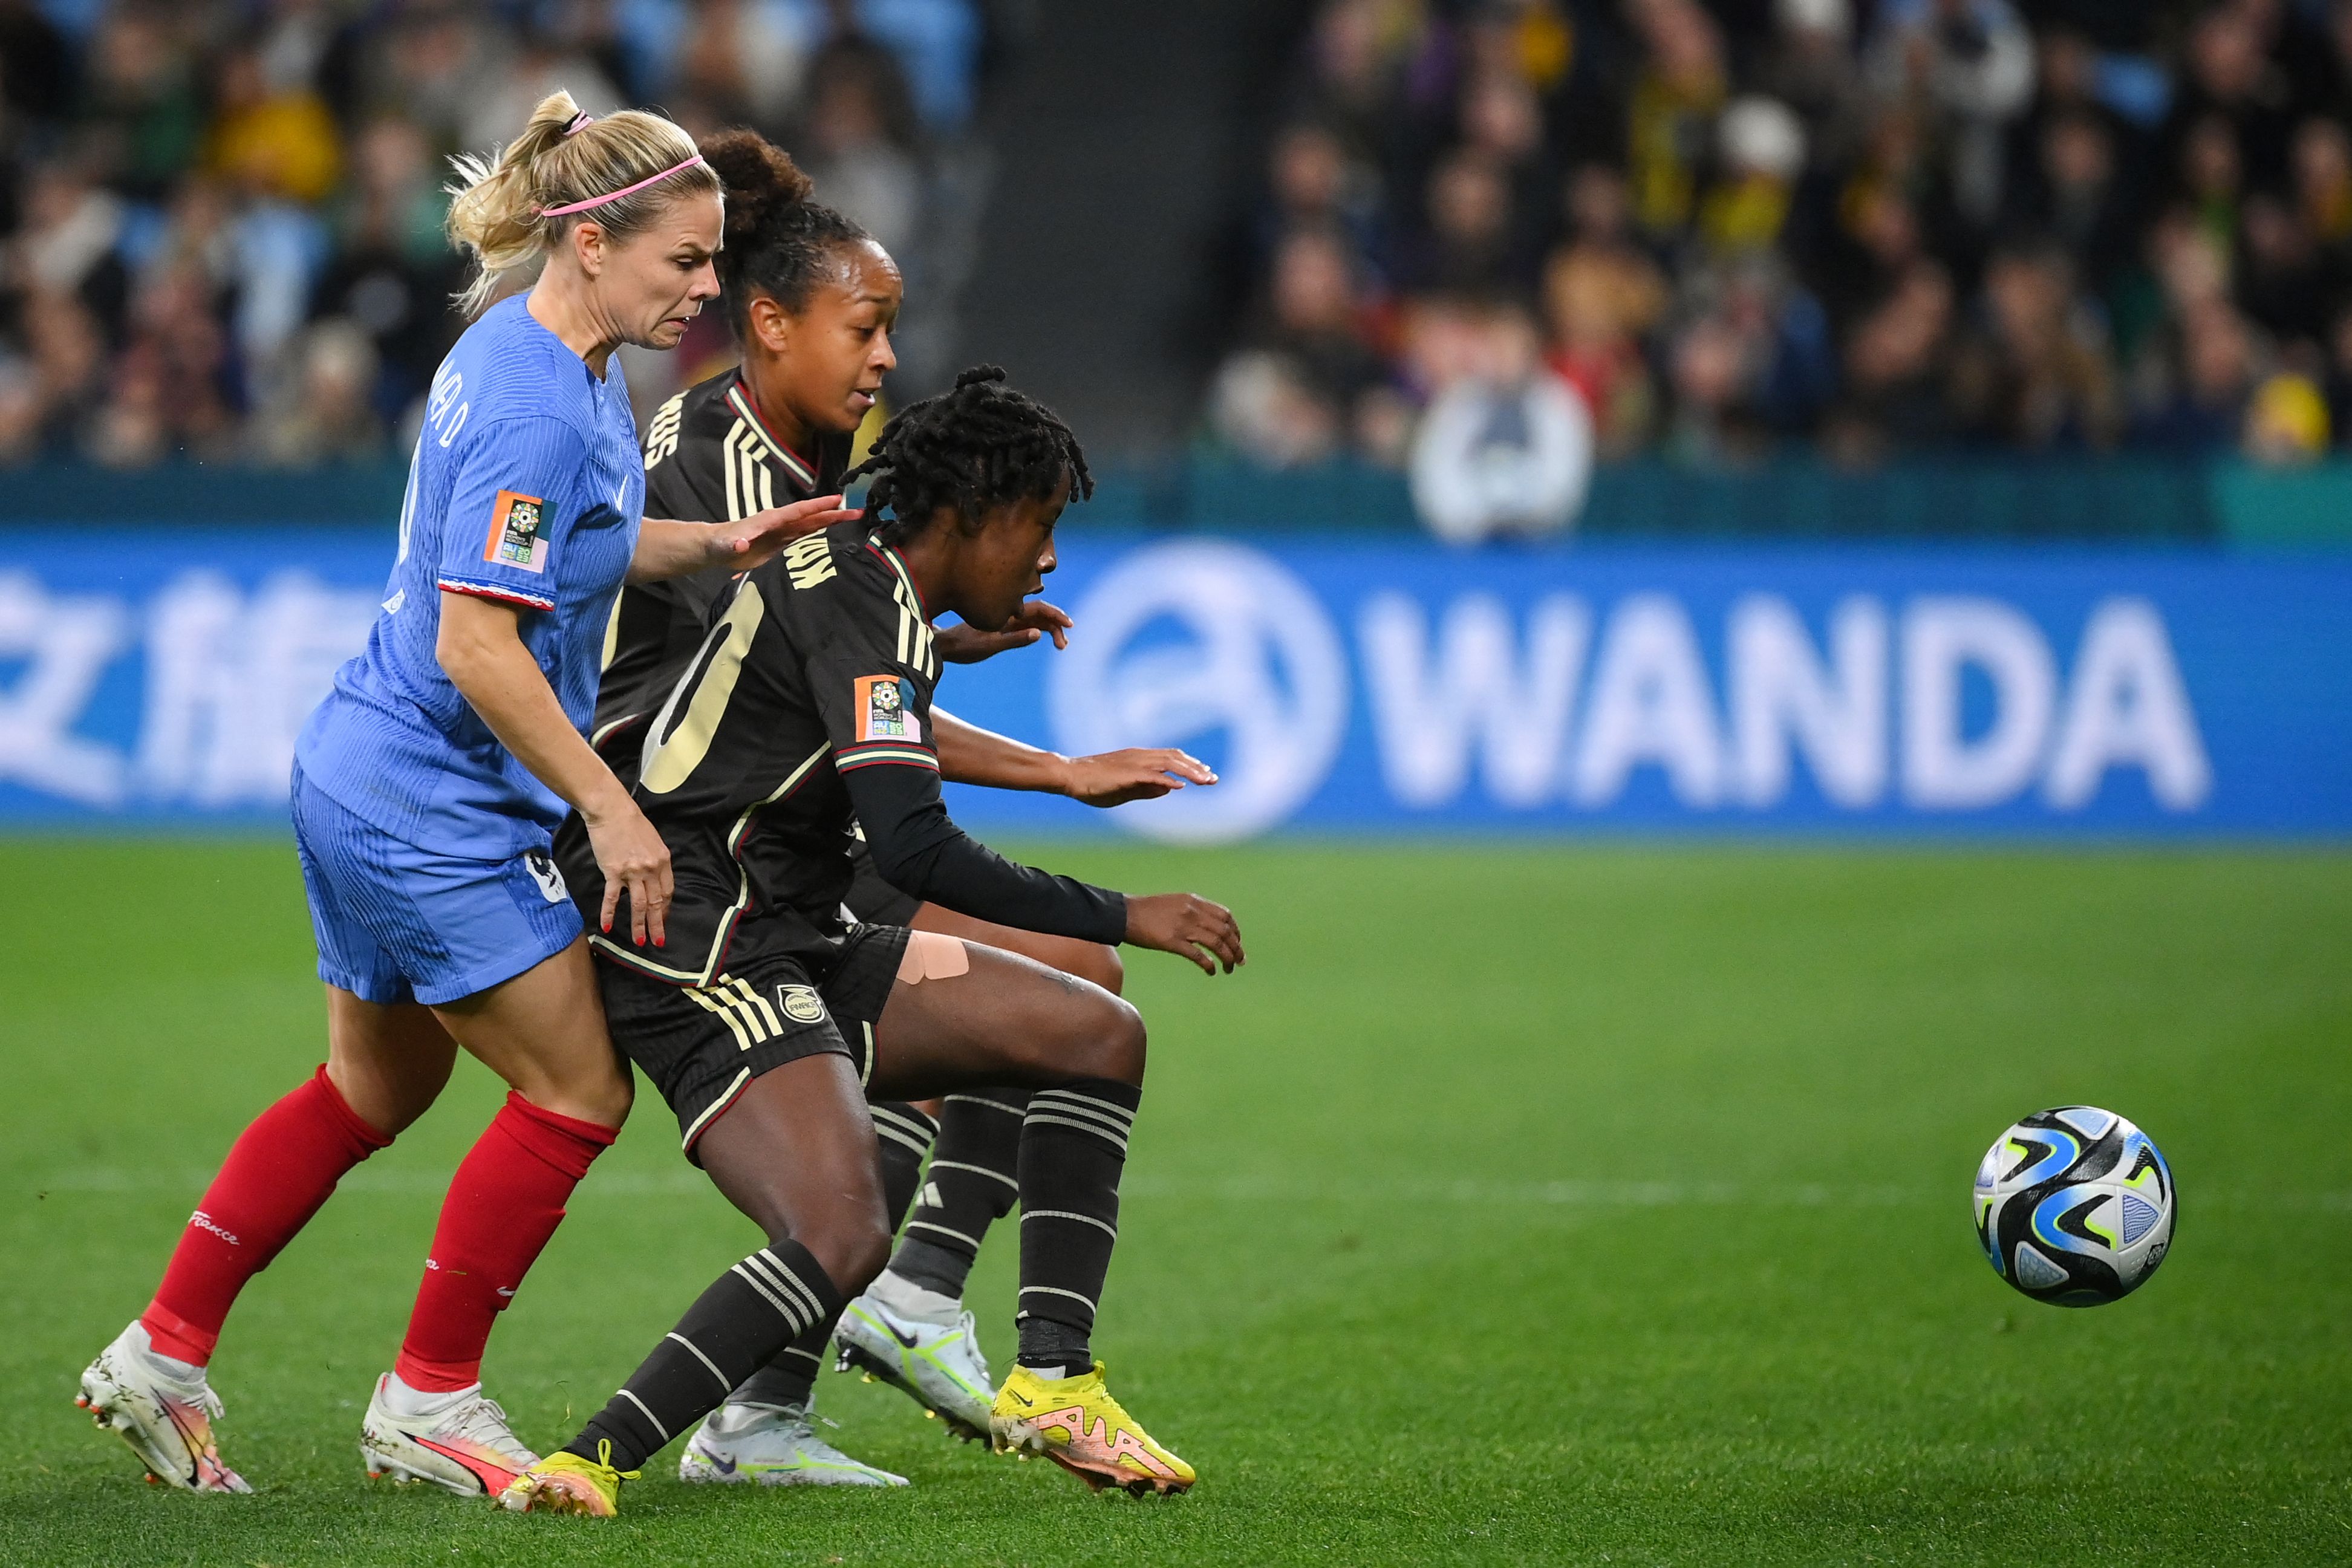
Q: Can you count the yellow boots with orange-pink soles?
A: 2